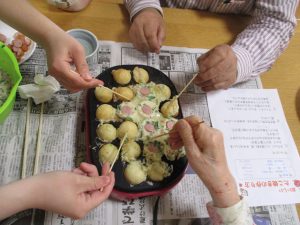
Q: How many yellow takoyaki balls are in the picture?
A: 13